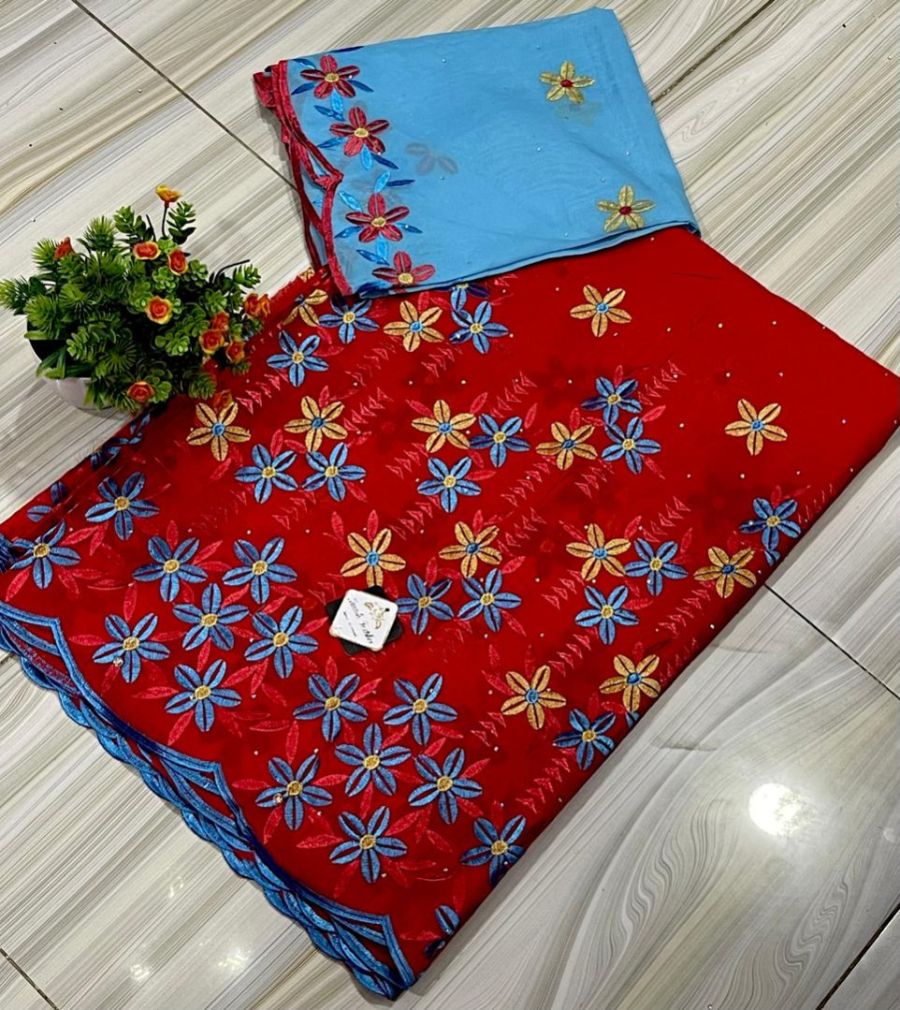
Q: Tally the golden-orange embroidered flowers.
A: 14